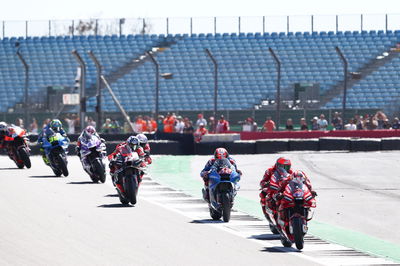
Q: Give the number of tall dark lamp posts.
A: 7